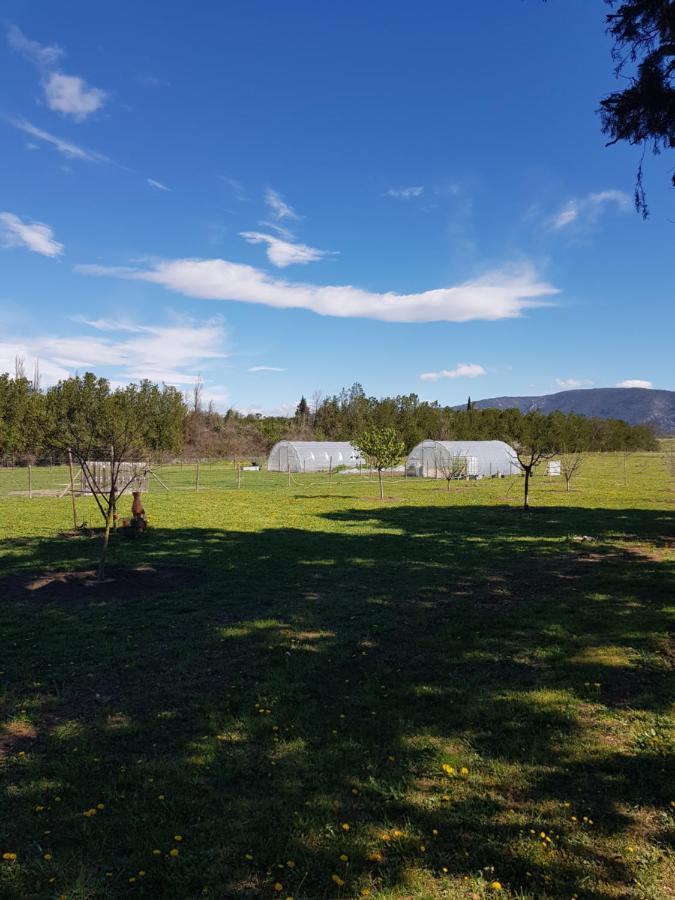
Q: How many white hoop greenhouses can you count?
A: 2